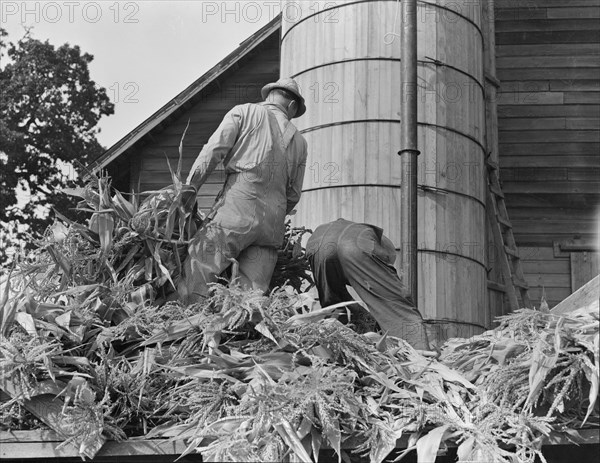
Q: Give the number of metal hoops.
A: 6